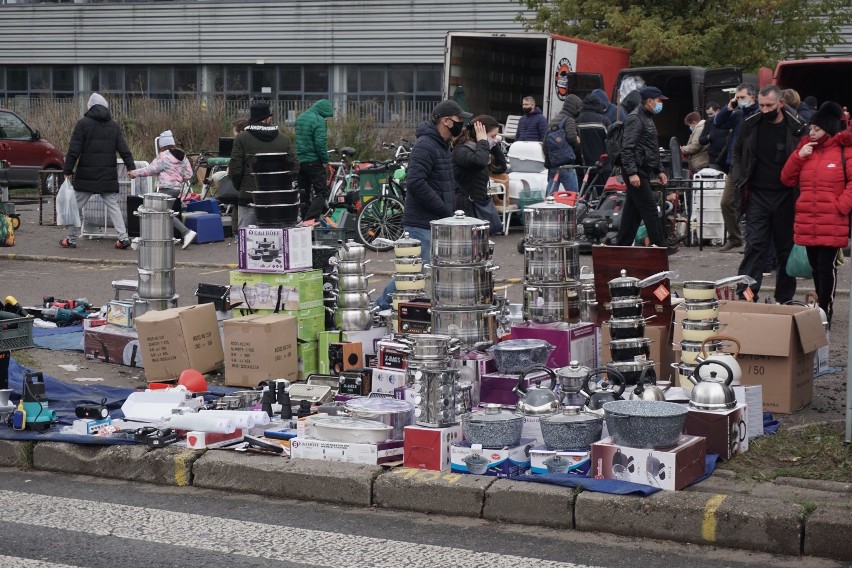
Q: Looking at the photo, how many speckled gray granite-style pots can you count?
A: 4